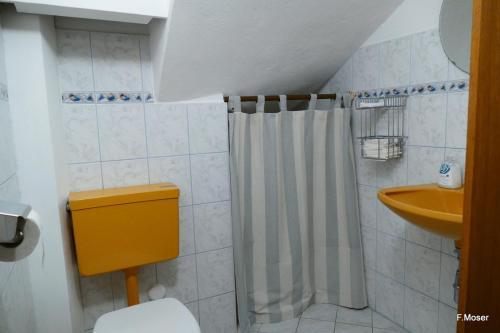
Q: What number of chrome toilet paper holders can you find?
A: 1